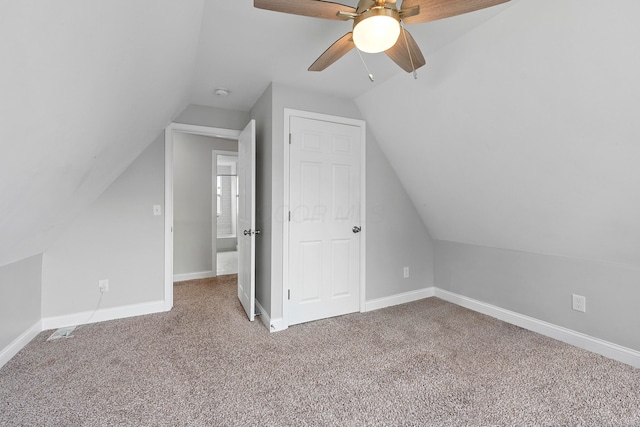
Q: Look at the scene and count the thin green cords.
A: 0